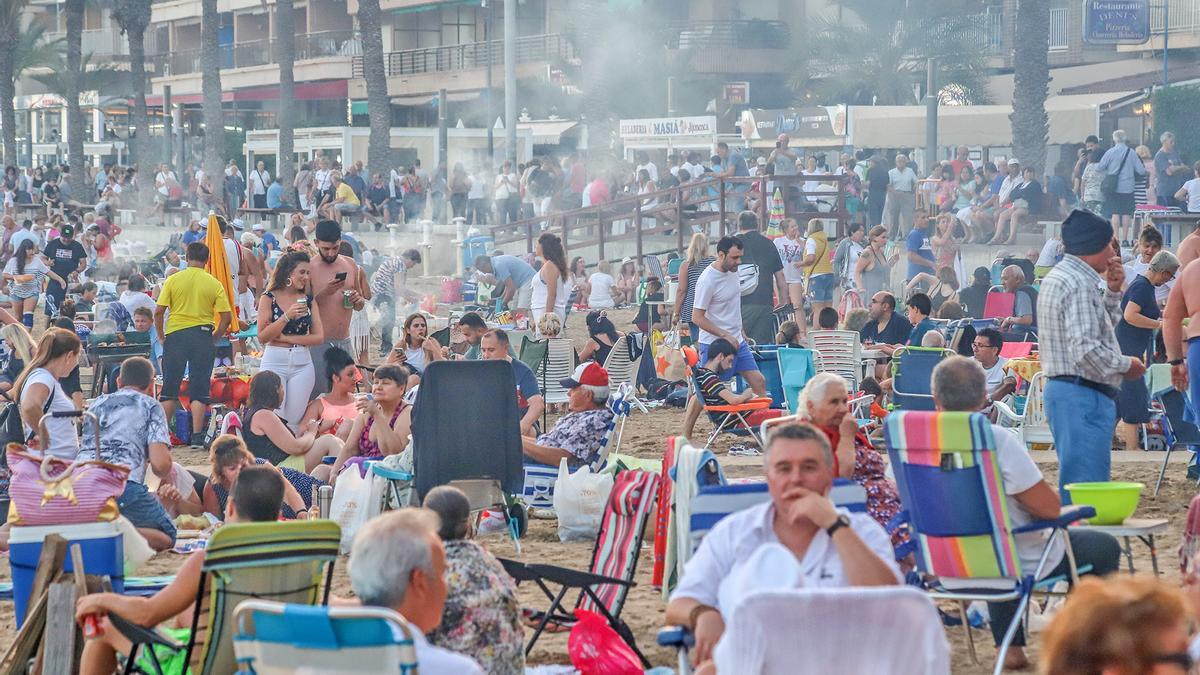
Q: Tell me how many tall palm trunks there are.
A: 7